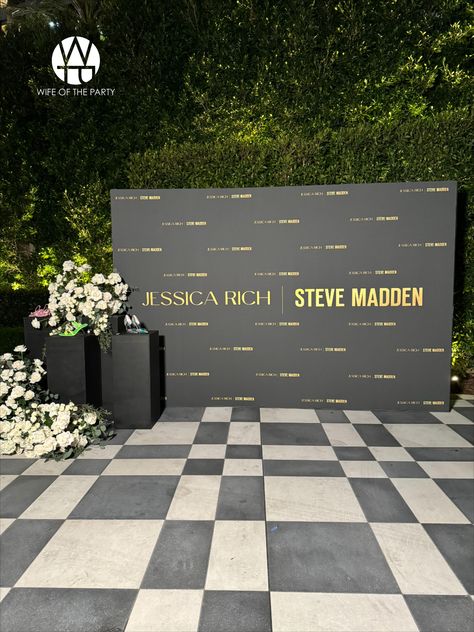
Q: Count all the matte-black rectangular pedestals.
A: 4